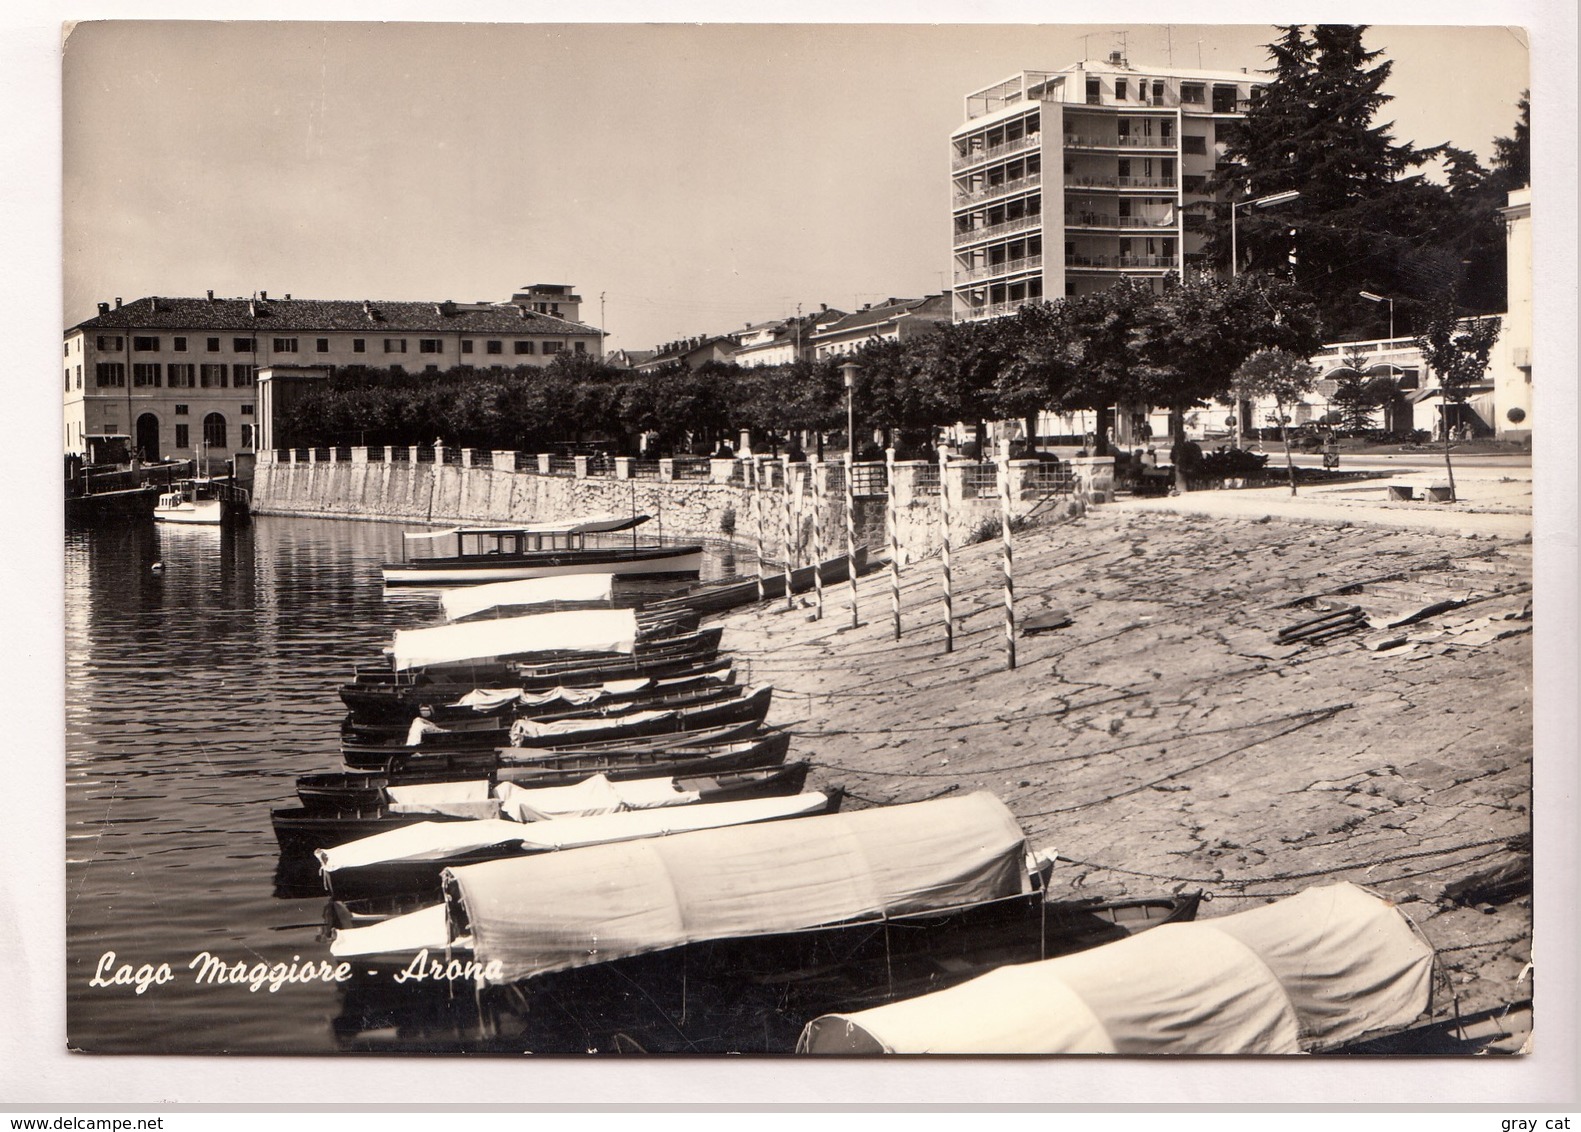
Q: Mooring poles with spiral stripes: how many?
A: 7